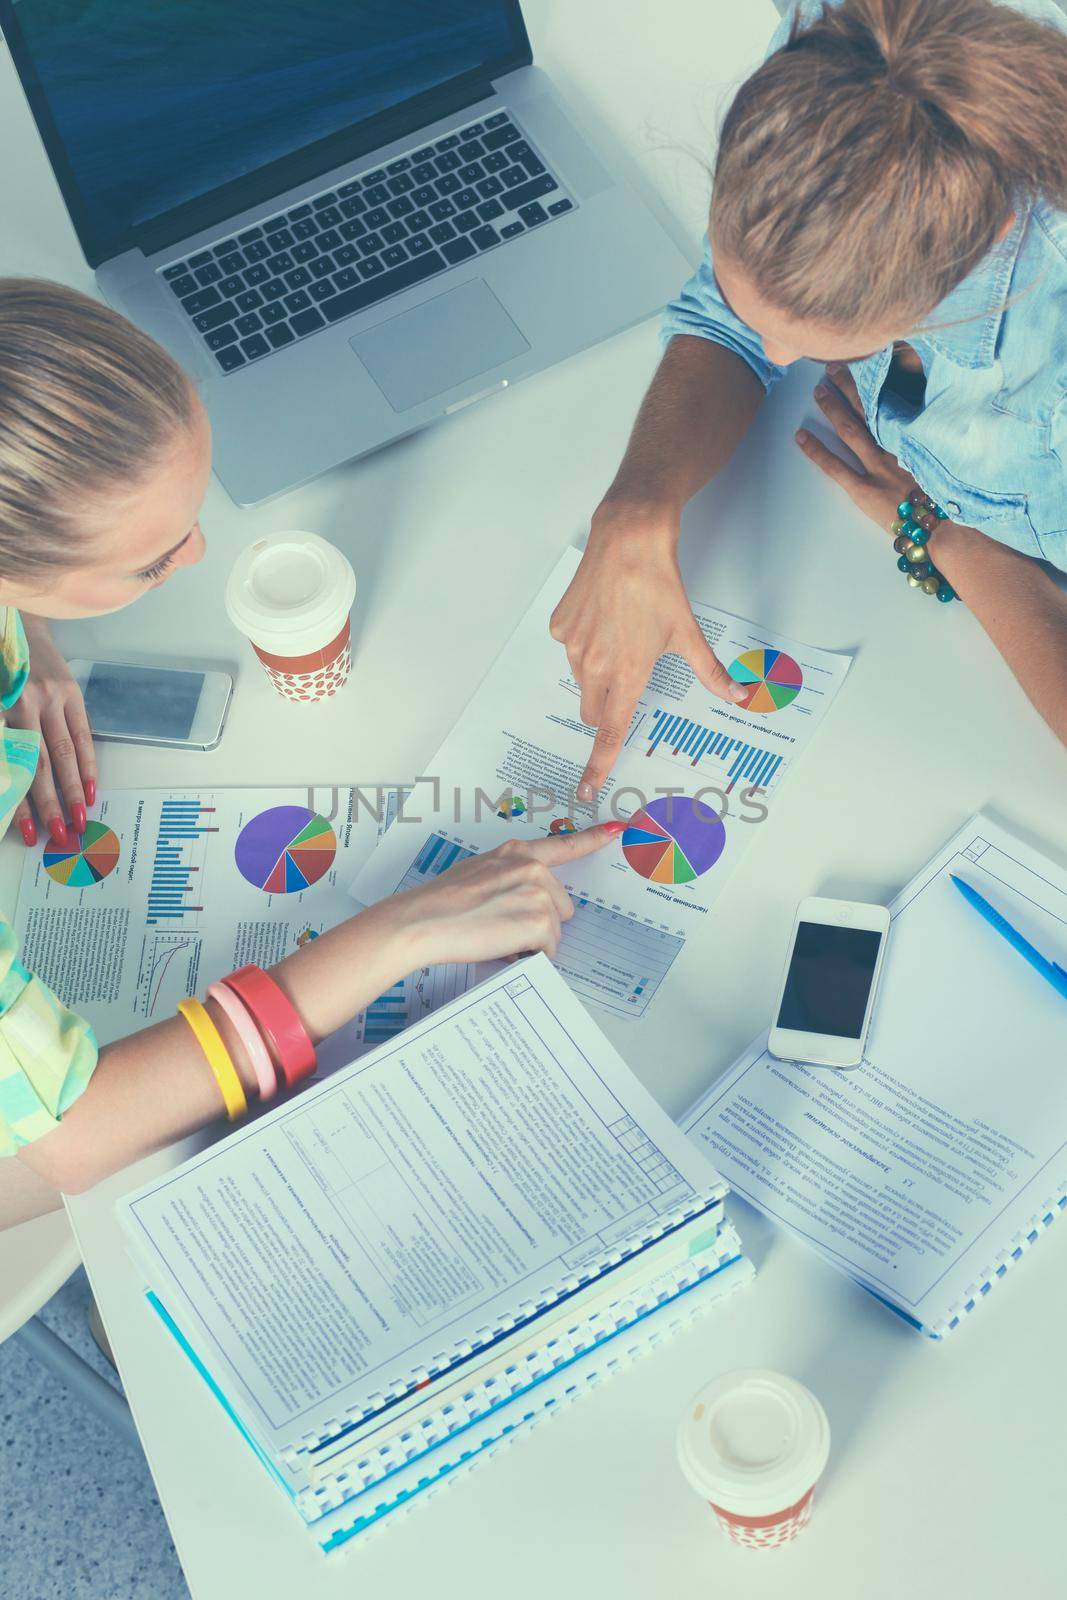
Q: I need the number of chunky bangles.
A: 3